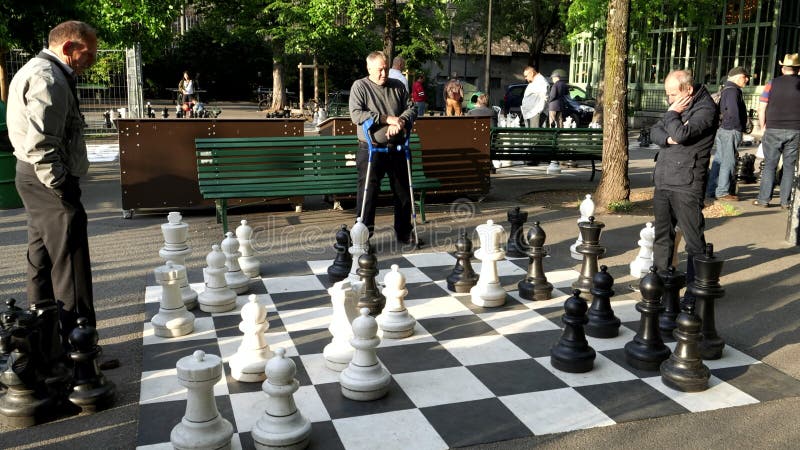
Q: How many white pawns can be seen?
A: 8